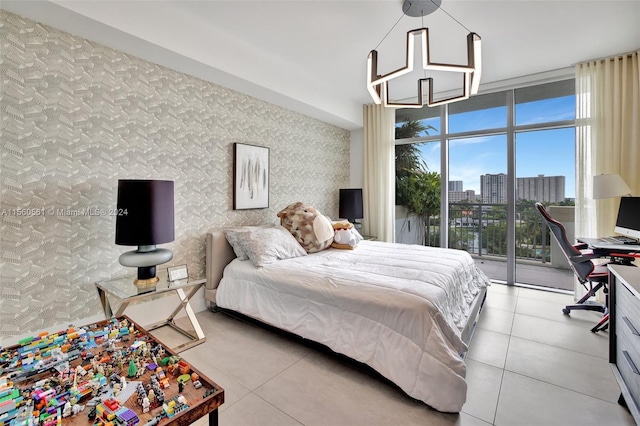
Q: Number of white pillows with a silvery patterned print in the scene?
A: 2